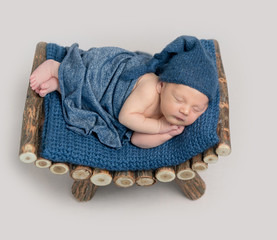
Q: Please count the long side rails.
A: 2